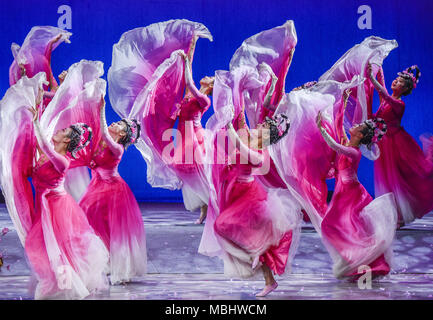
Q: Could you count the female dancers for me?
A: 8